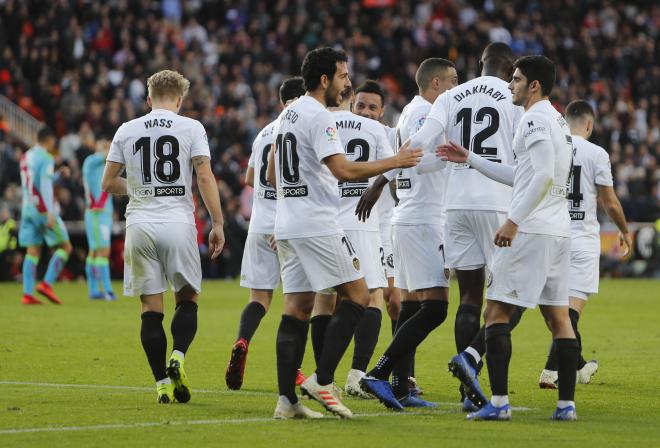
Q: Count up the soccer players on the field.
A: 11